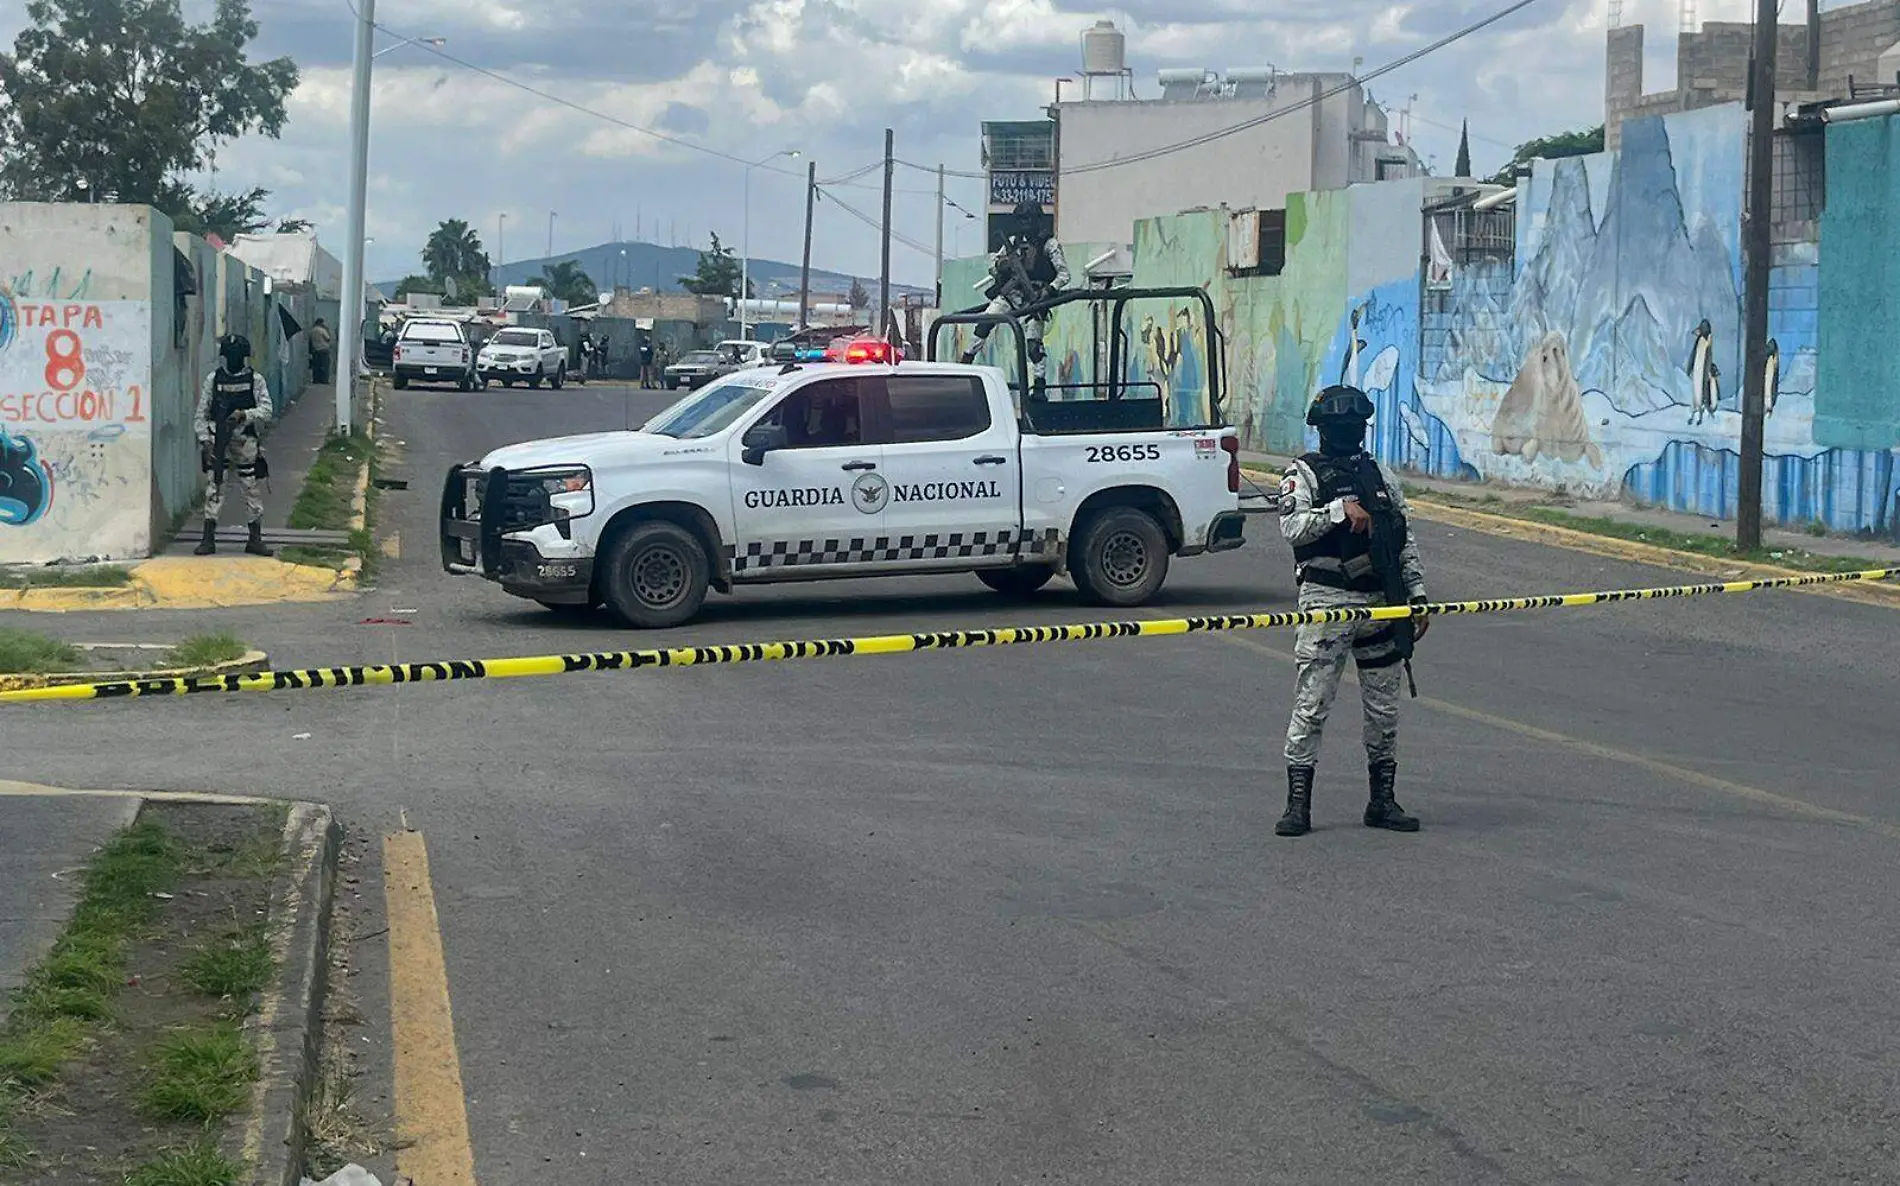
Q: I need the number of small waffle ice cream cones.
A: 0